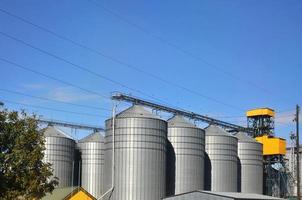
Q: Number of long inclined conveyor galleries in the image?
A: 2